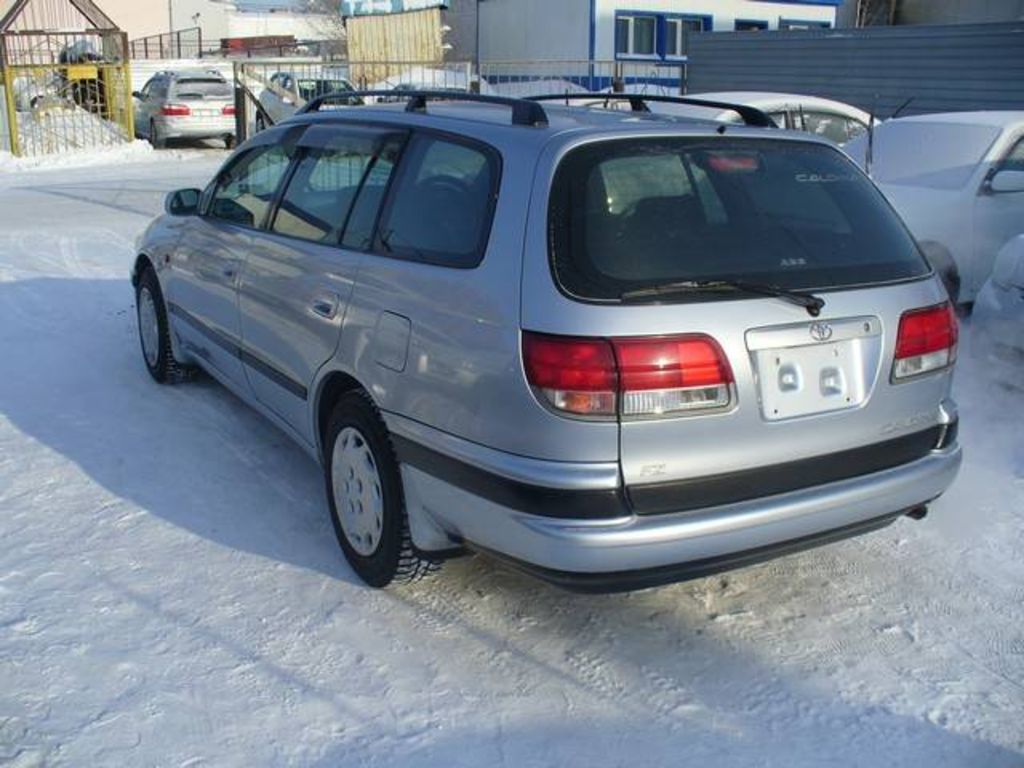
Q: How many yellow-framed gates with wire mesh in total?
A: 1